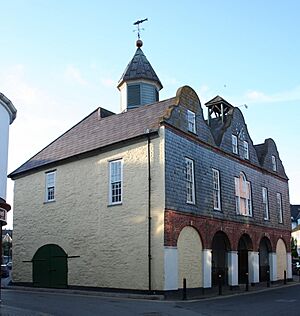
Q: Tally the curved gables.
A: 3